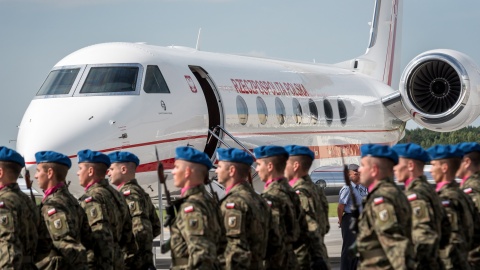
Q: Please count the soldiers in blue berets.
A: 12